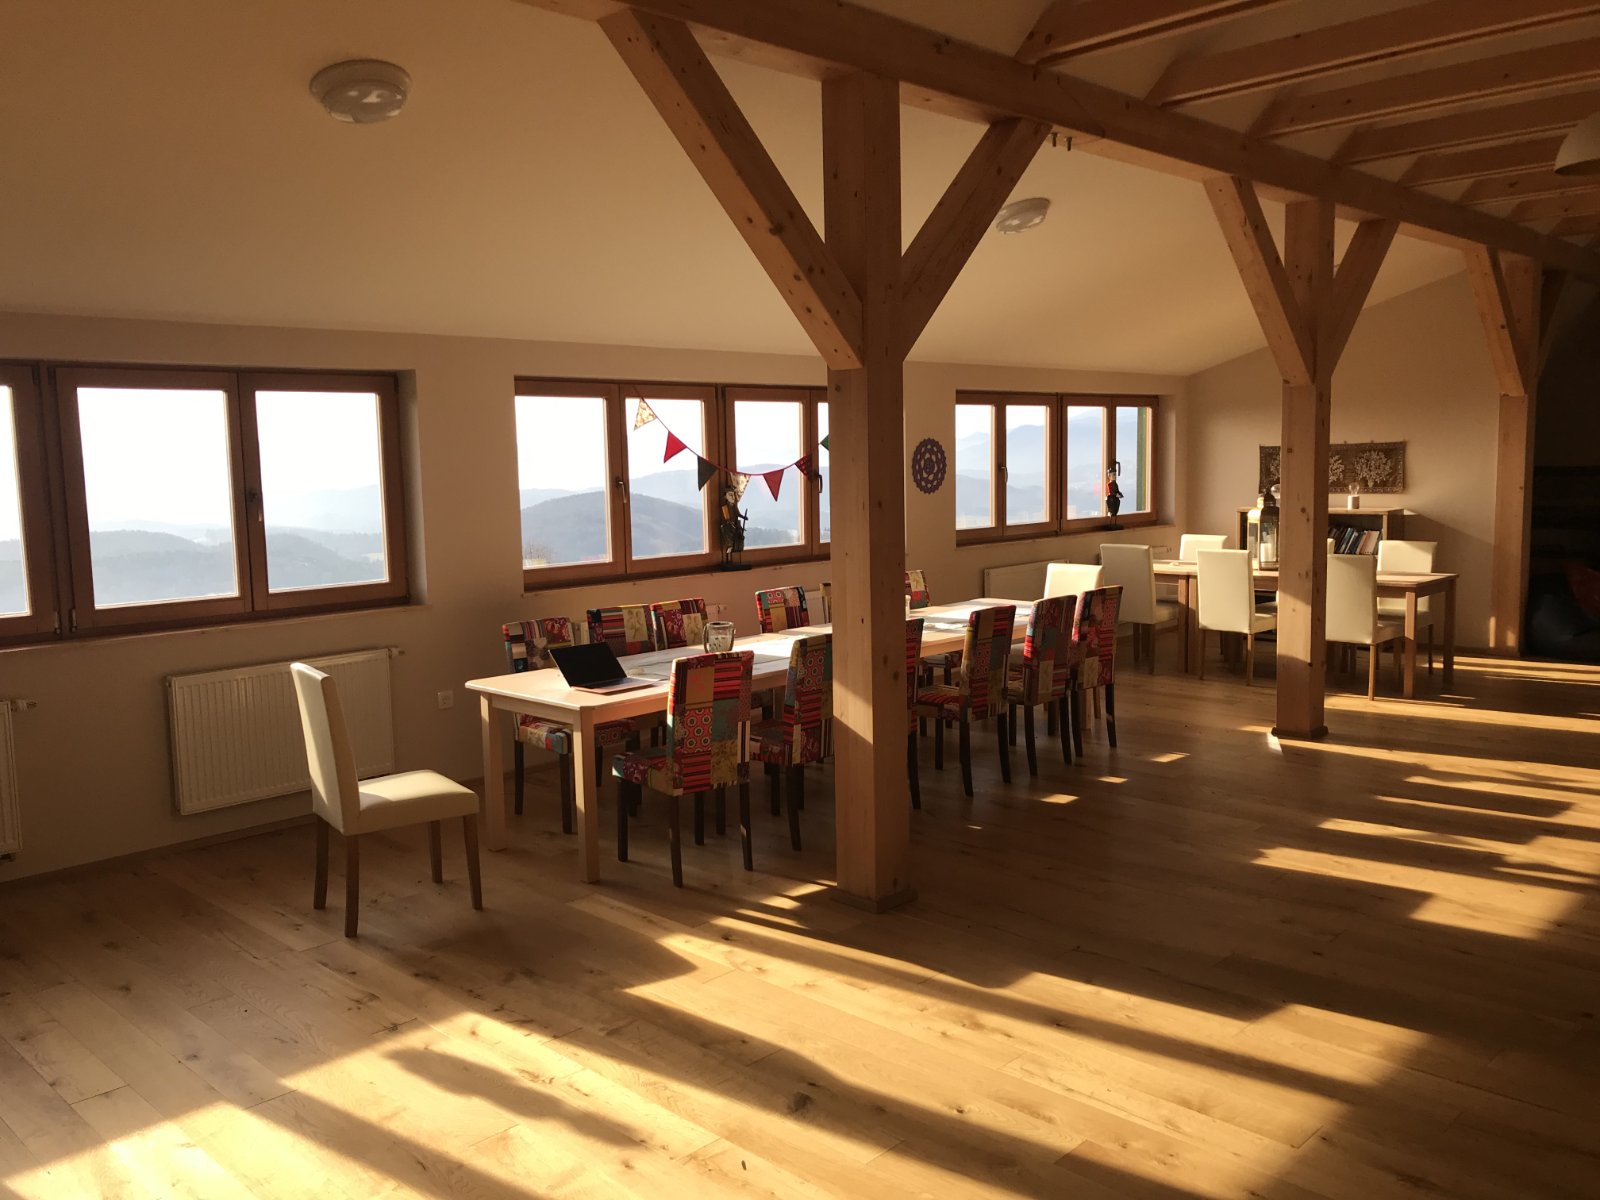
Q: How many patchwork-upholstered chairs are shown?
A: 12